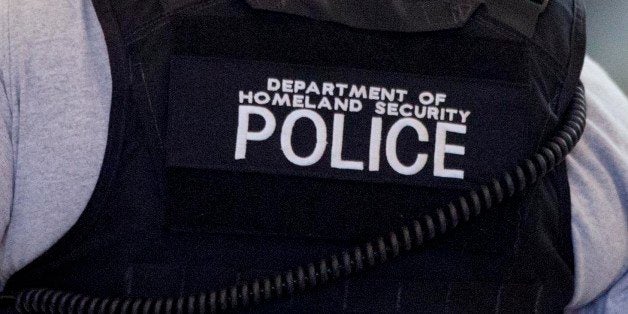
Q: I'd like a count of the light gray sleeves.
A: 2